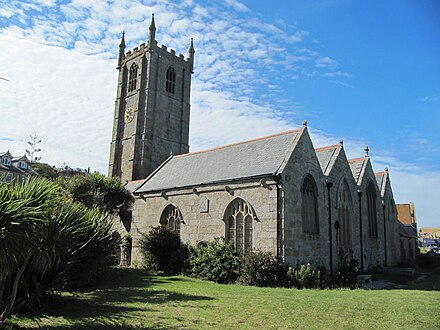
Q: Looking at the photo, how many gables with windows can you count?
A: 4